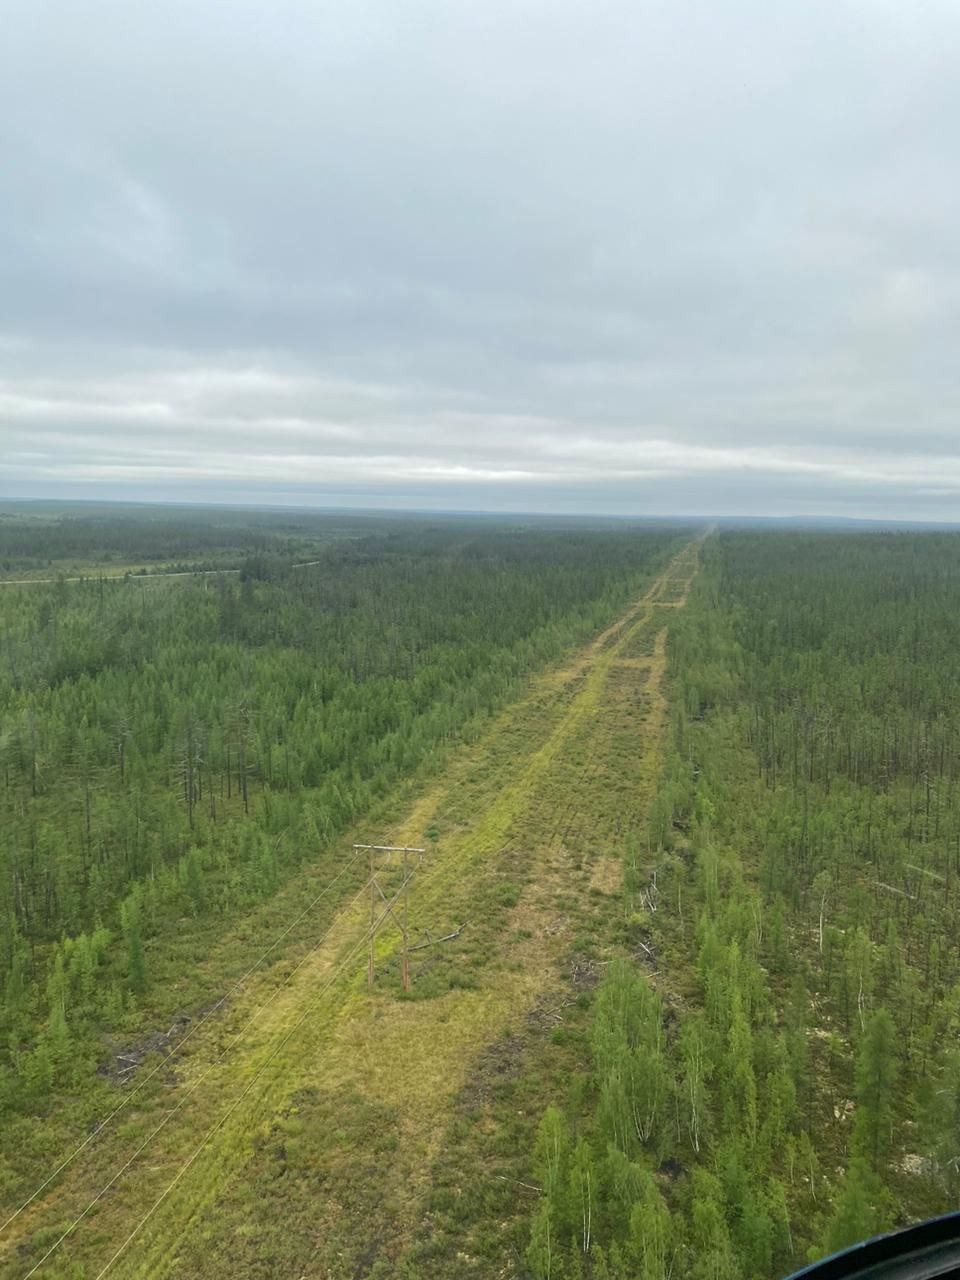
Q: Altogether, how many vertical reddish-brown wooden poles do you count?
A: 2